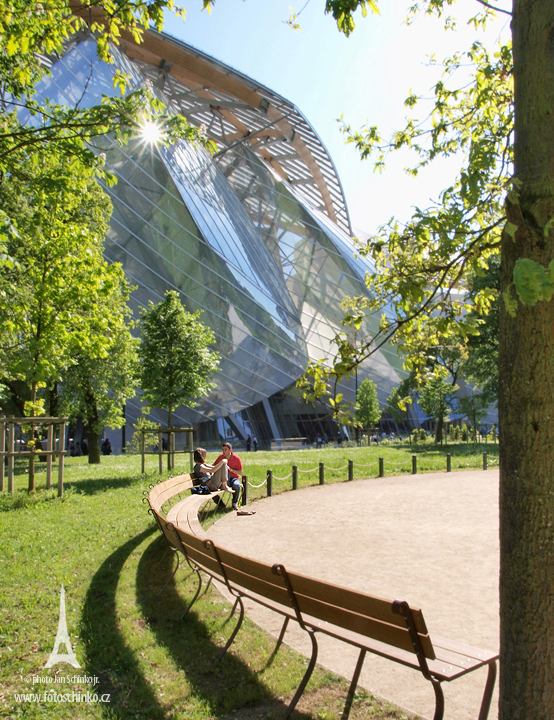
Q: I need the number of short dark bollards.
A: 9